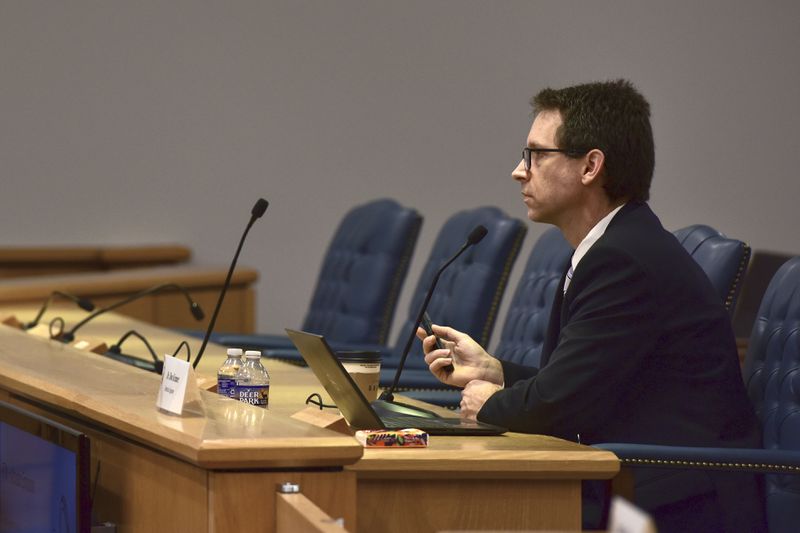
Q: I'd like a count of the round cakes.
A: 0